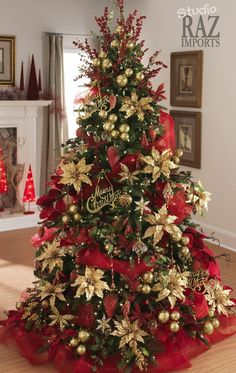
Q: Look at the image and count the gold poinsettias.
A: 13